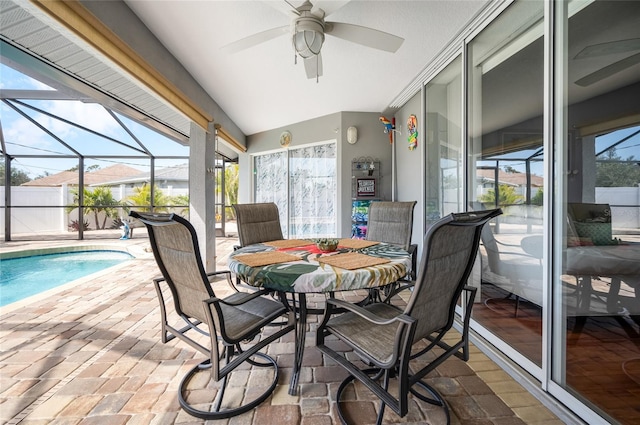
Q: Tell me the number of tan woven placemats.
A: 4